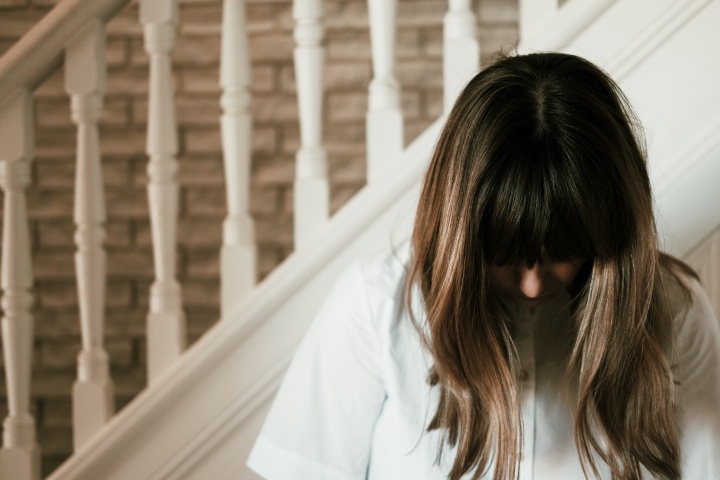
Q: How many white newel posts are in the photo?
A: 8